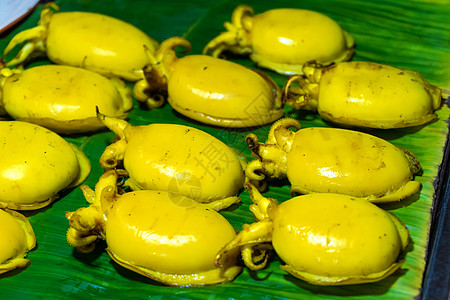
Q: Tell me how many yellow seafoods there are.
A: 11